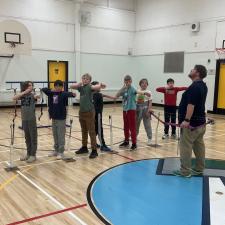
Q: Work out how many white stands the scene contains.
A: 4